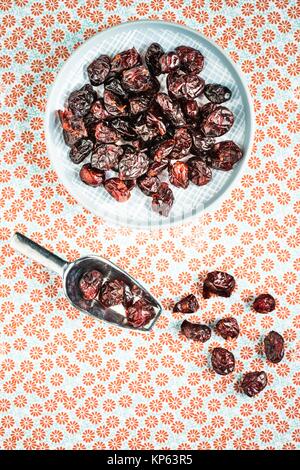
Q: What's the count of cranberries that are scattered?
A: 8